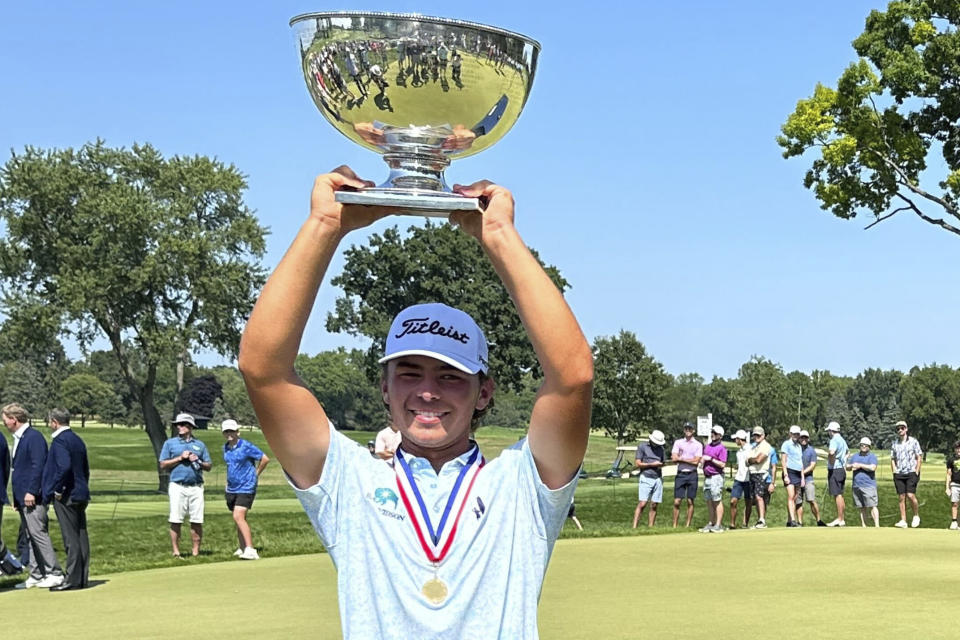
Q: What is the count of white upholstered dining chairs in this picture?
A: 0